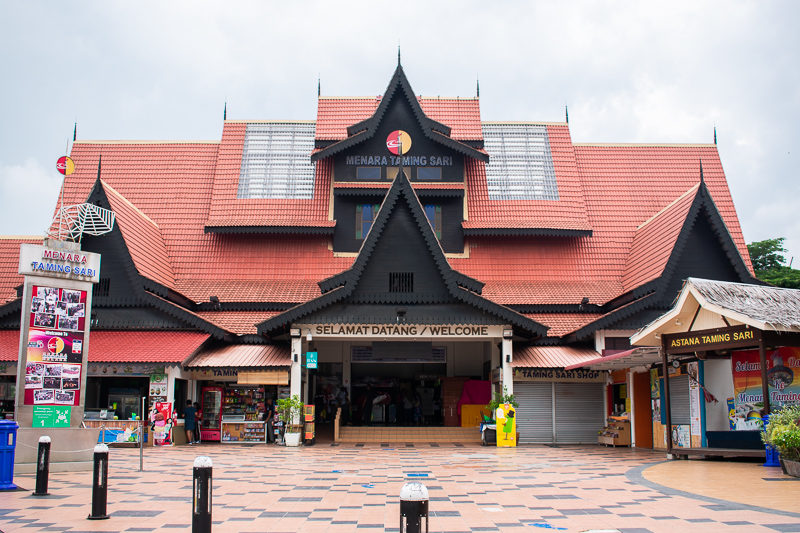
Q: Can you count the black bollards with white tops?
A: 4